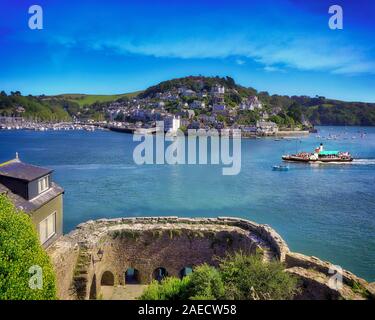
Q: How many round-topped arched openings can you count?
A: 4